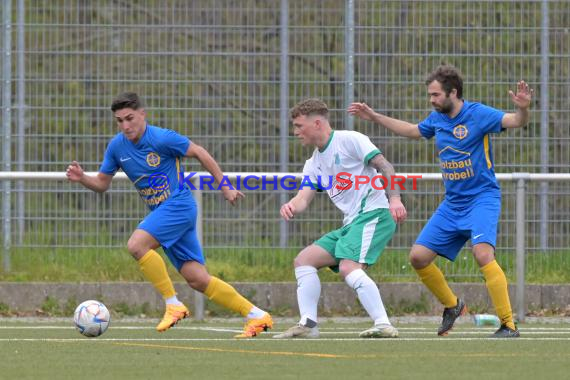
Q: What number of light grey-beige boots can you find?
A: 2